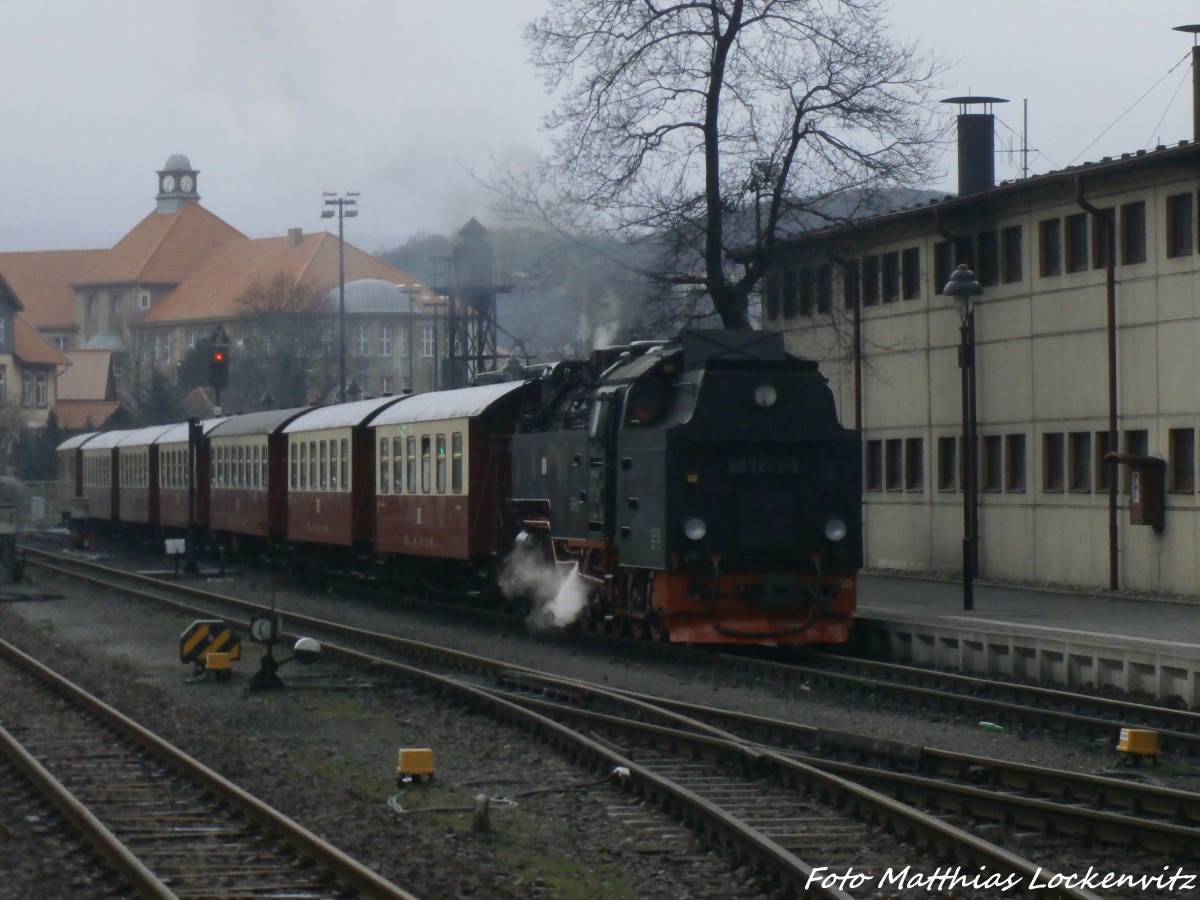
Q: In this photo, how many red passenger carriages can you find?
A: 7